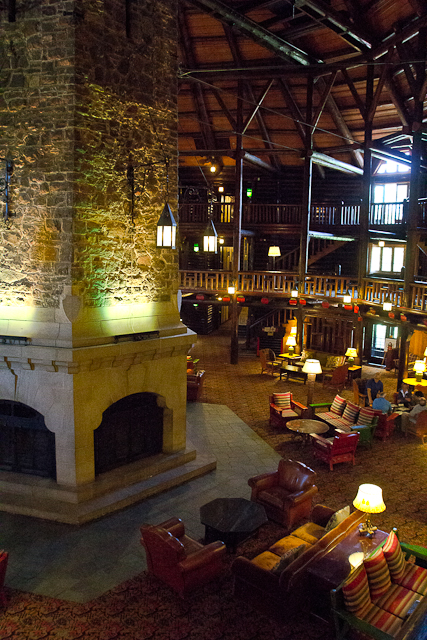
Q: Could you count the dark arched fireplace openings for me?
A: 2